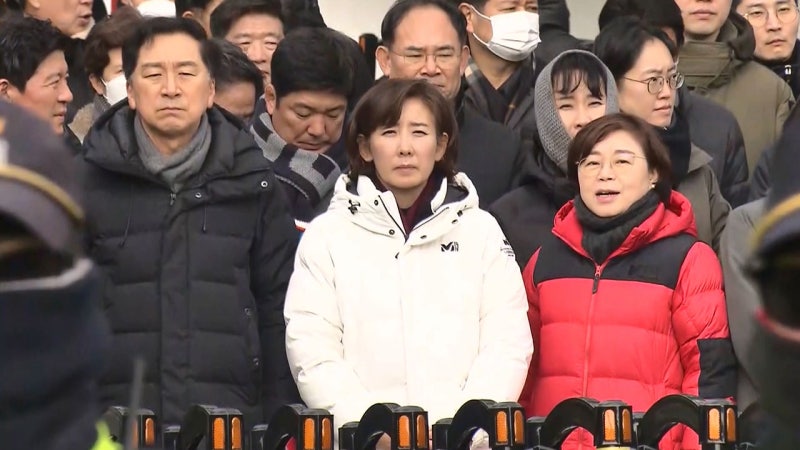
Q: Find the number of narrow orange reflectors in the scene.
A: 14